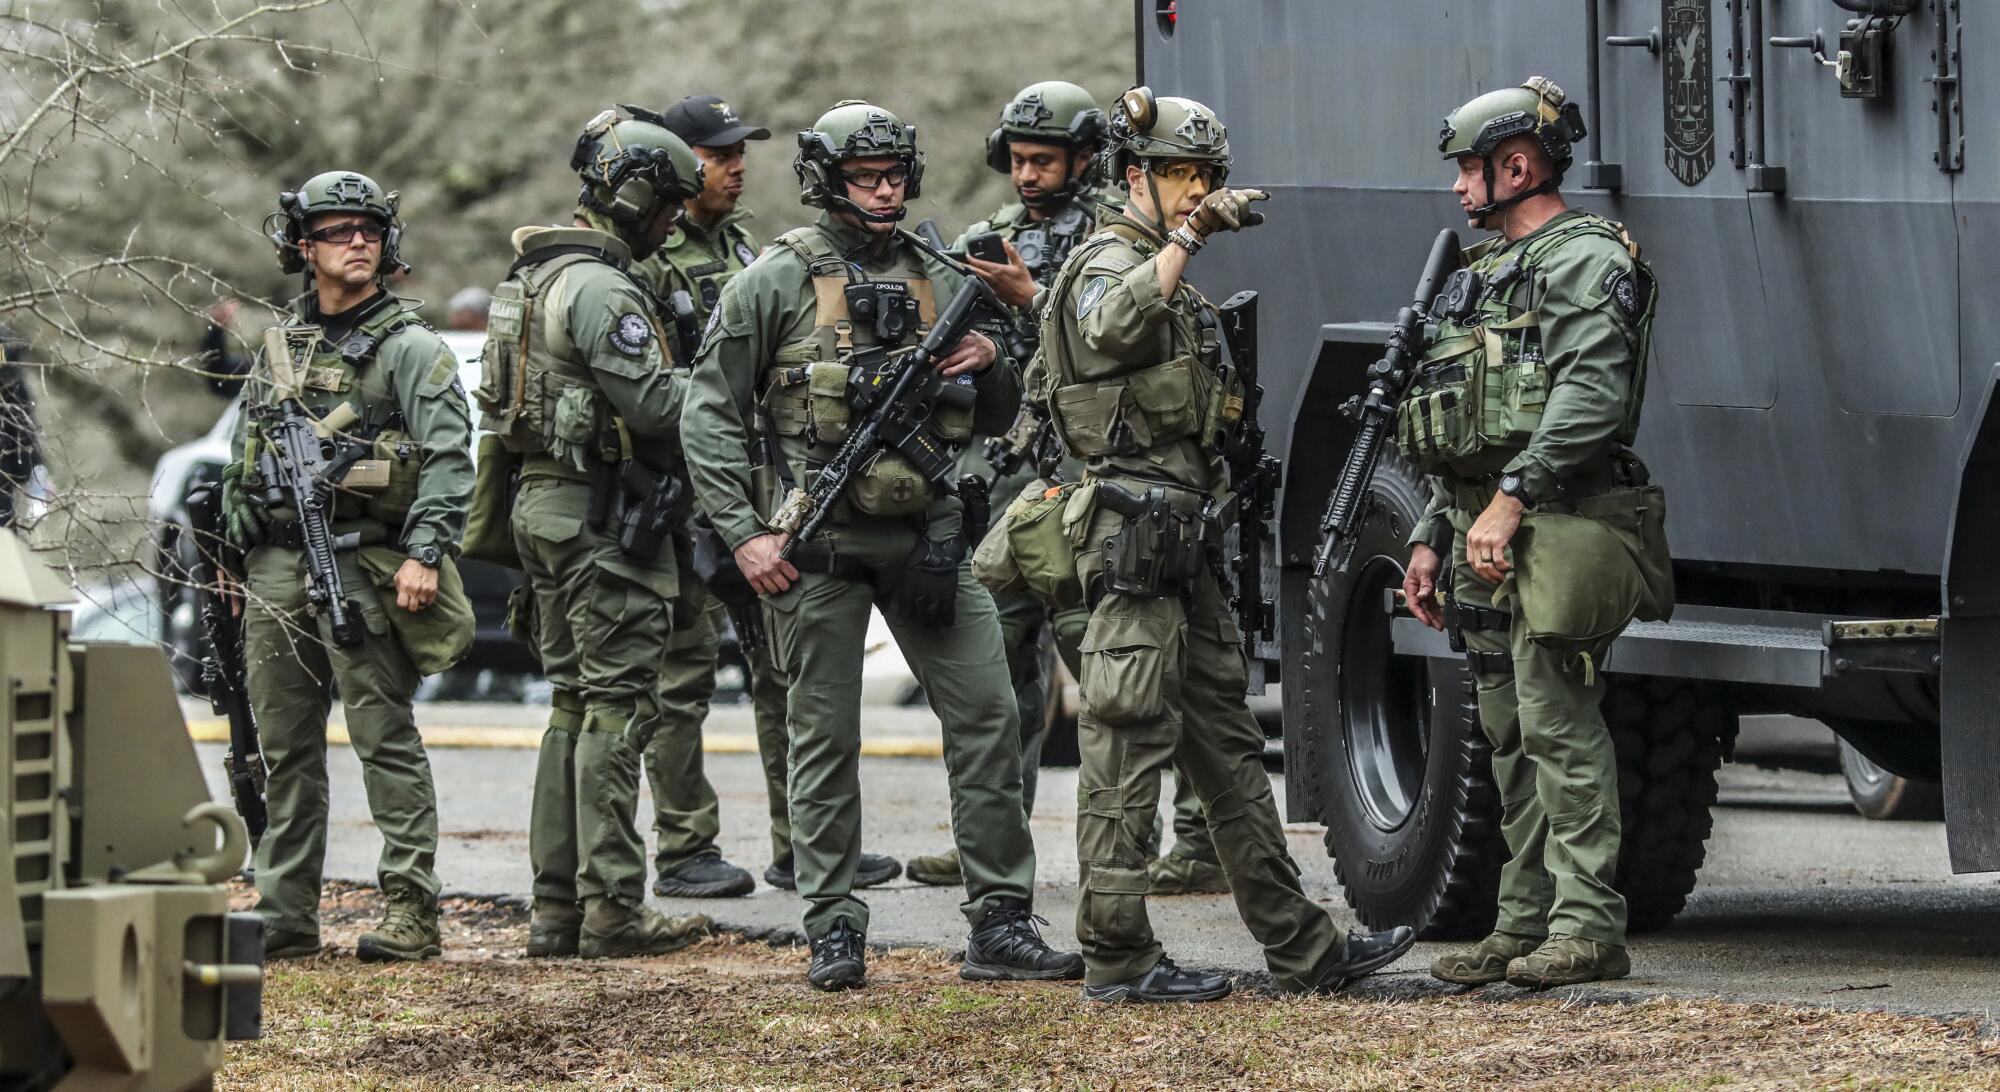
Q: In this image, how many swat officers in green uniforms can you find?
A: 7